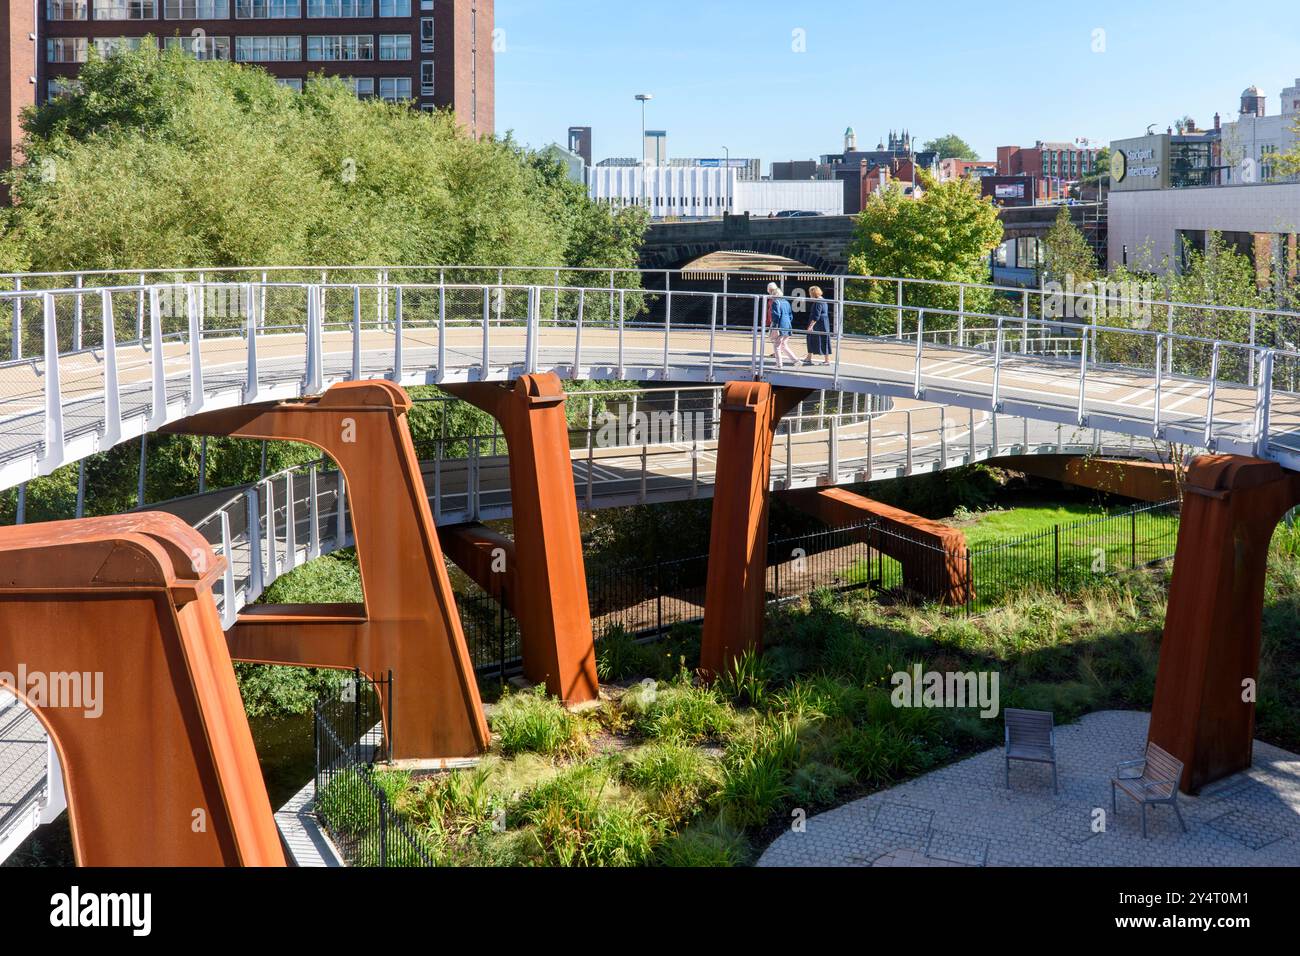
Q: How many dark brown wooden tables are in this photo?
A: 0